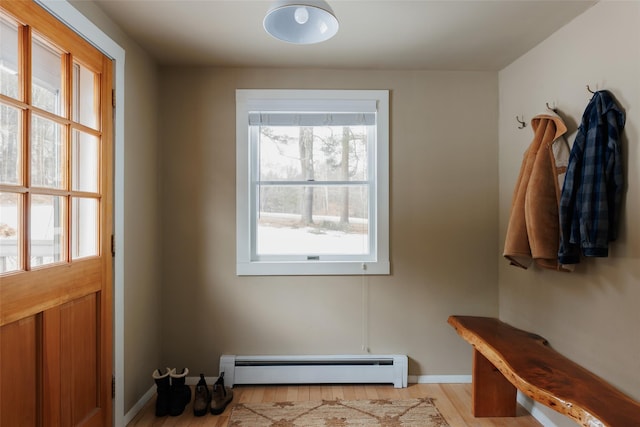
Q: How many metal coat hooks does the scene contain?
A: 3